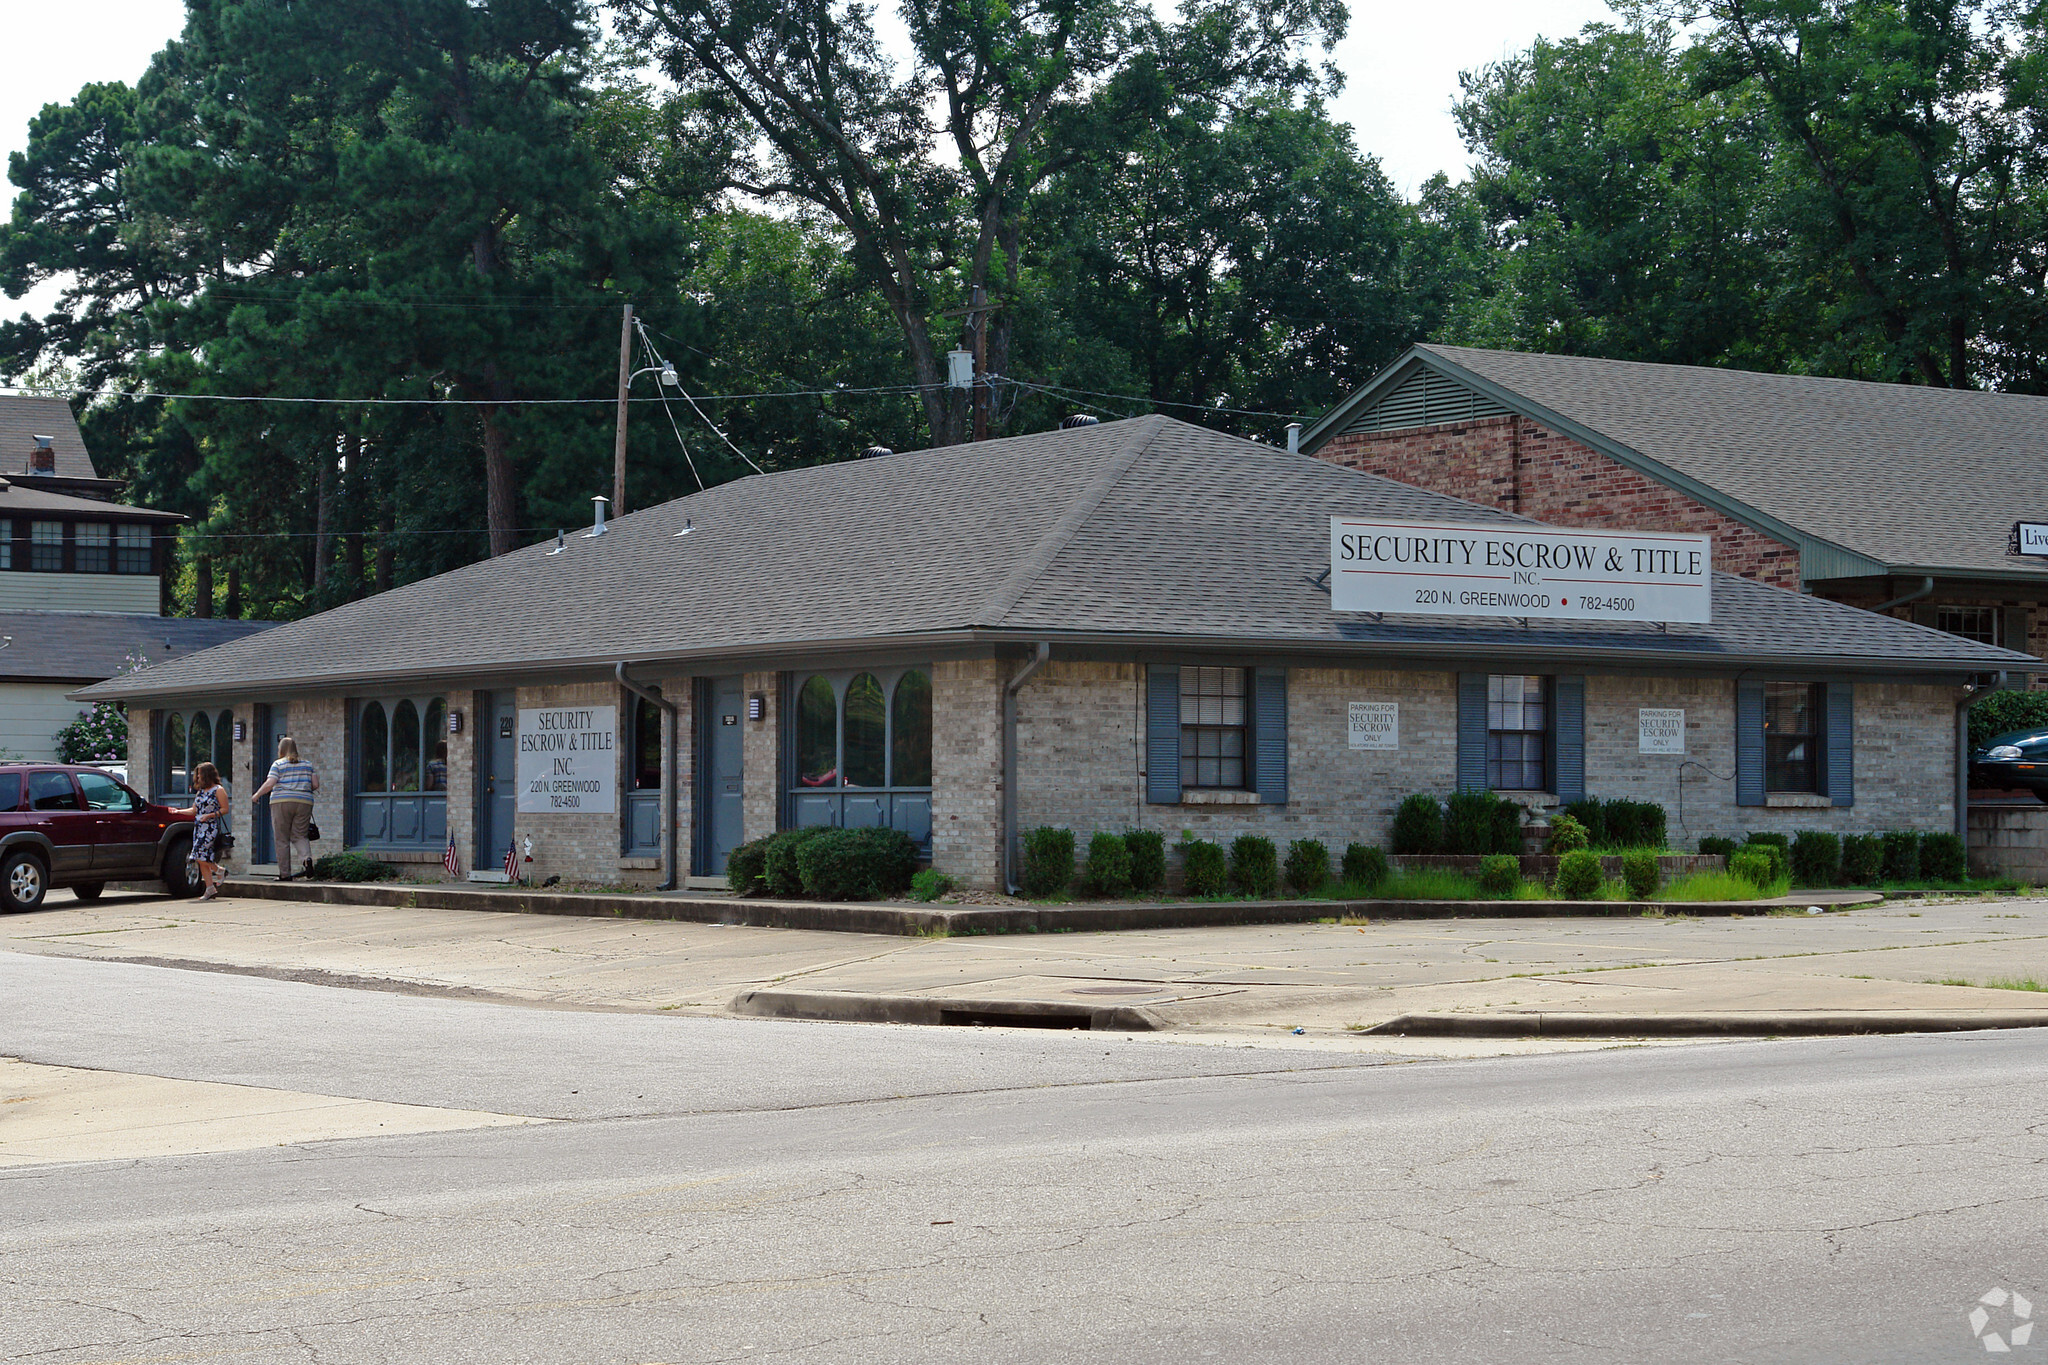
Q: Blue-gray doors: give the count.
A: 3